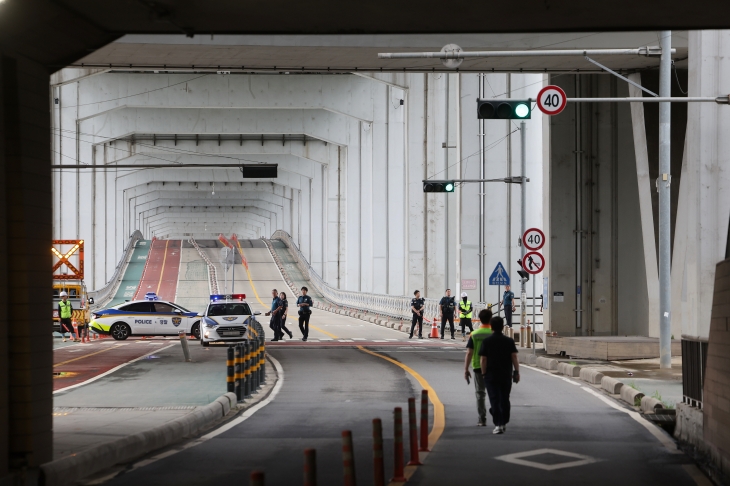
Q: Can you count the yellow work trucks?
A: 1